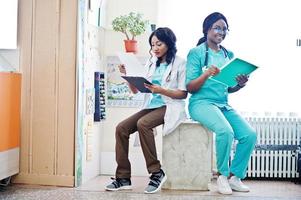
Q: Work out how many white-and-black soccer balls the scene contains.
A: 0